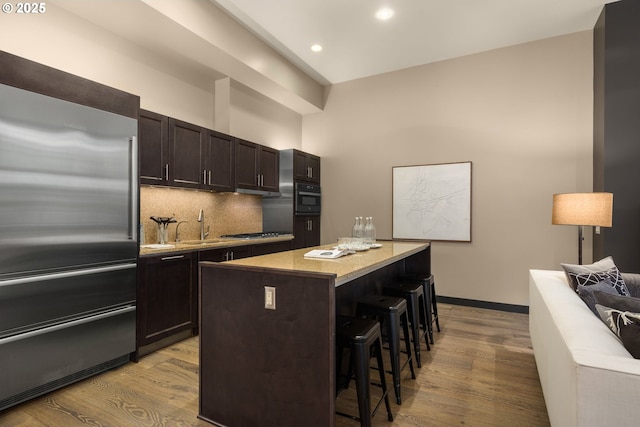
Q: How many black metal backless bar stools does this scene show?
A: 4